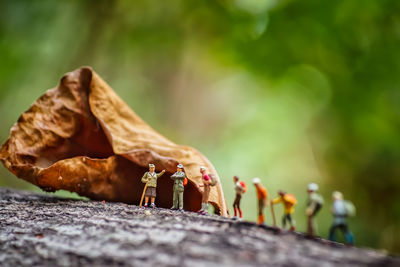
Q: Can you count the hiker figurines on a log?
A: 8